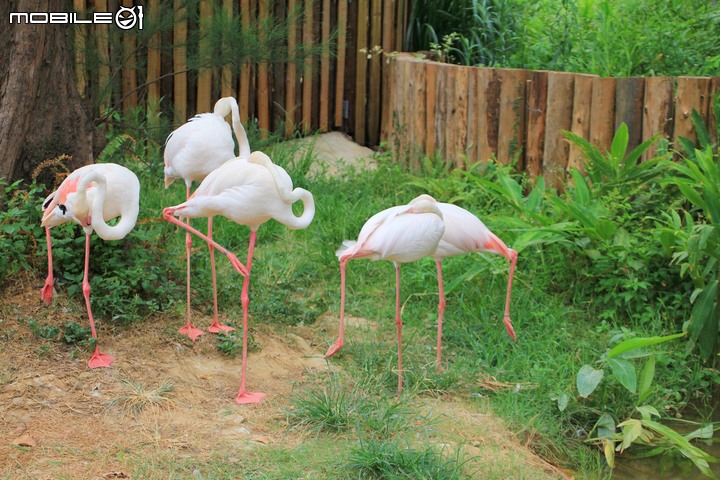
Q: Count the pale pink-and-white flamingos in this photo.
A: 5